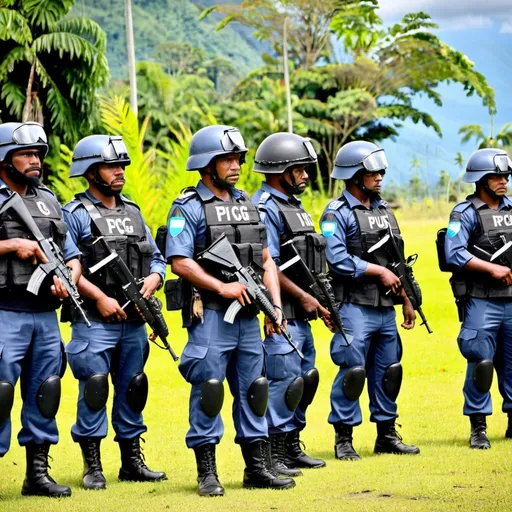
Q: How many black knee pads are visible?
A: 11